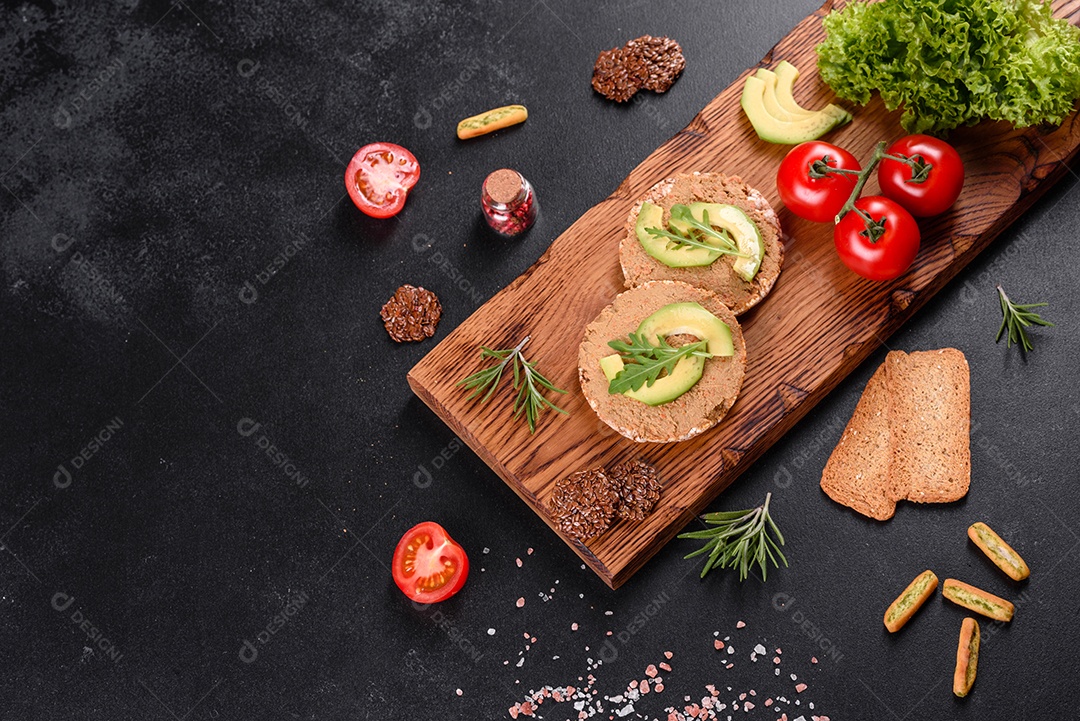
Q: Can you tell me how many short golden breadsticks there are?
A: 5